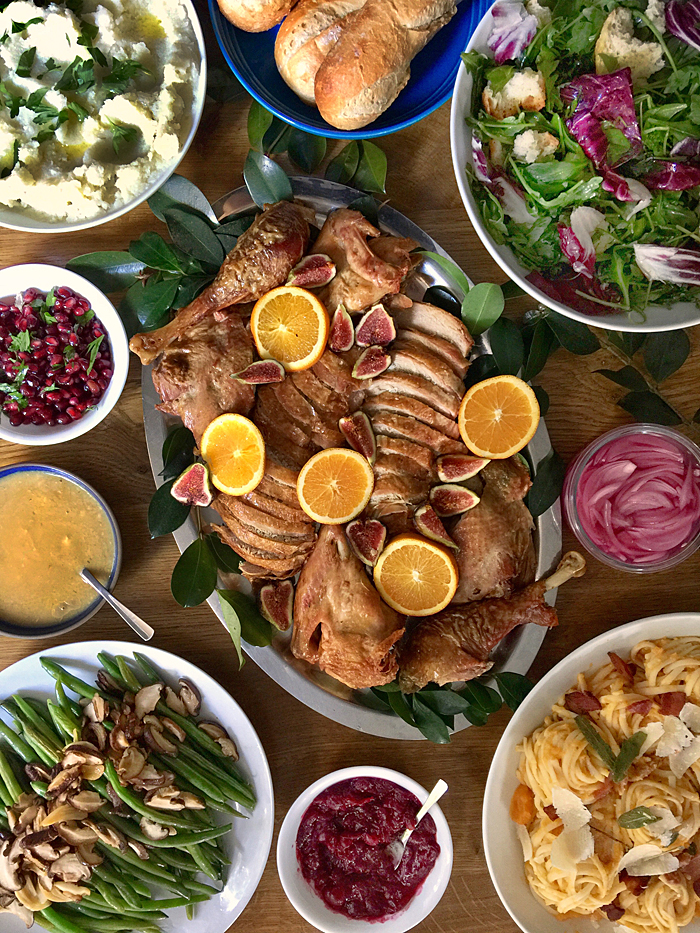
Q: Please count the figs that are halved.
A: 12